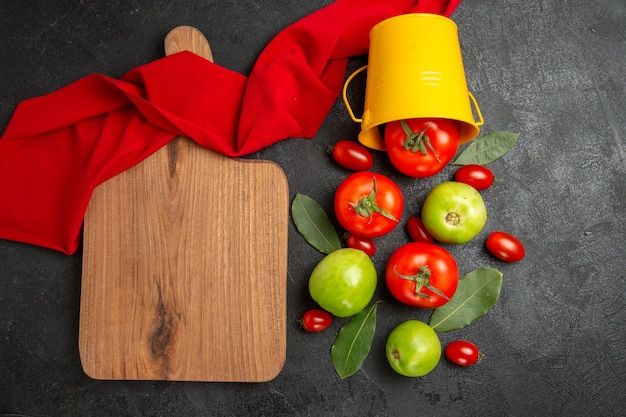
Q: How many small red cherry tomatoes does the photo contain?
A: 7